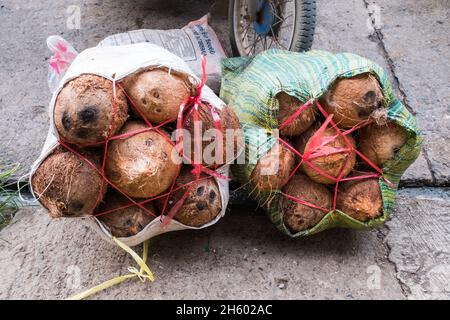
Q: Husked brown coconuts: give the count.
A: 14